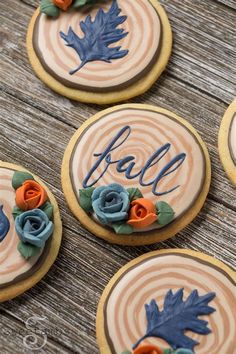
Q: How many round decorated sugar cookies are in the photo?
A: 5